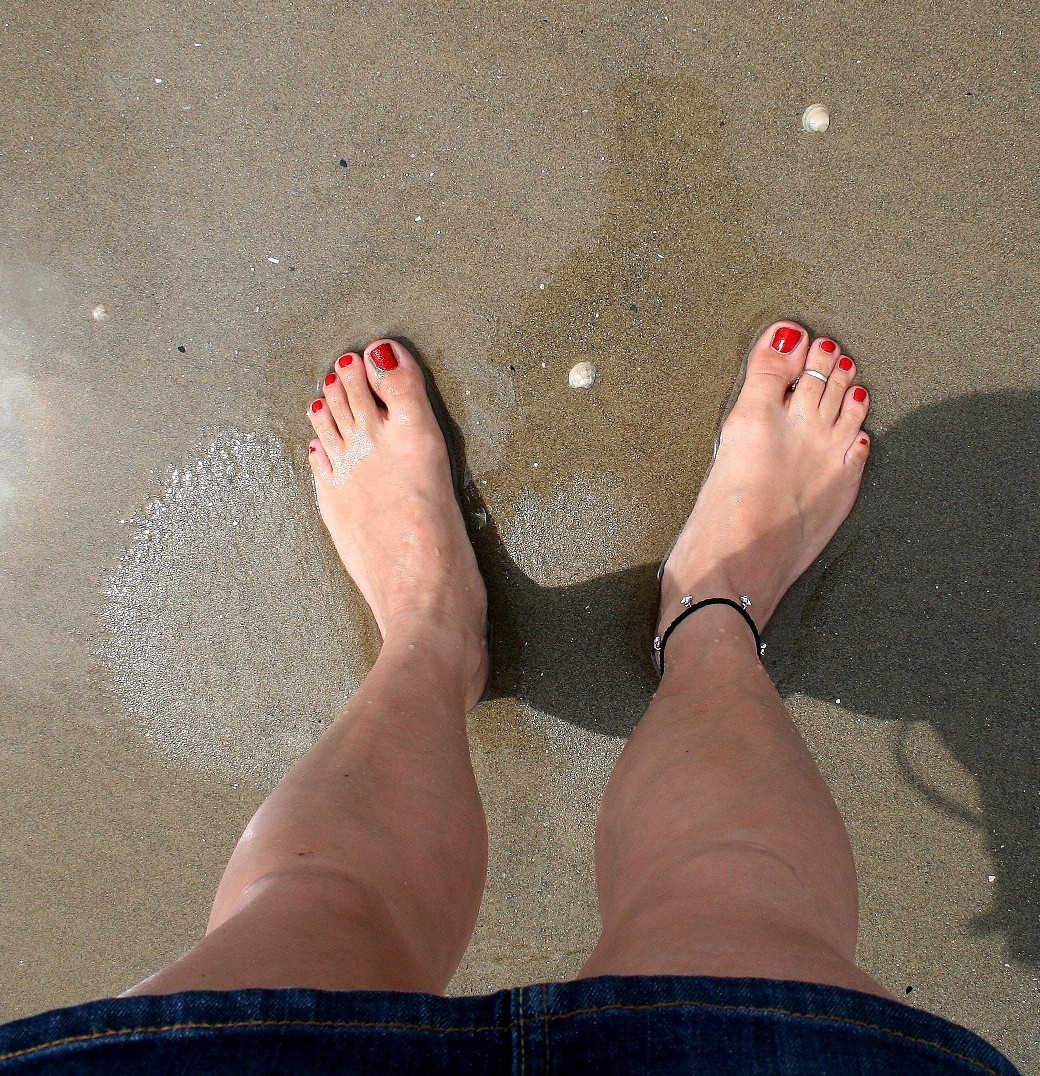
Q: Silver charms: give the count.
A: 4